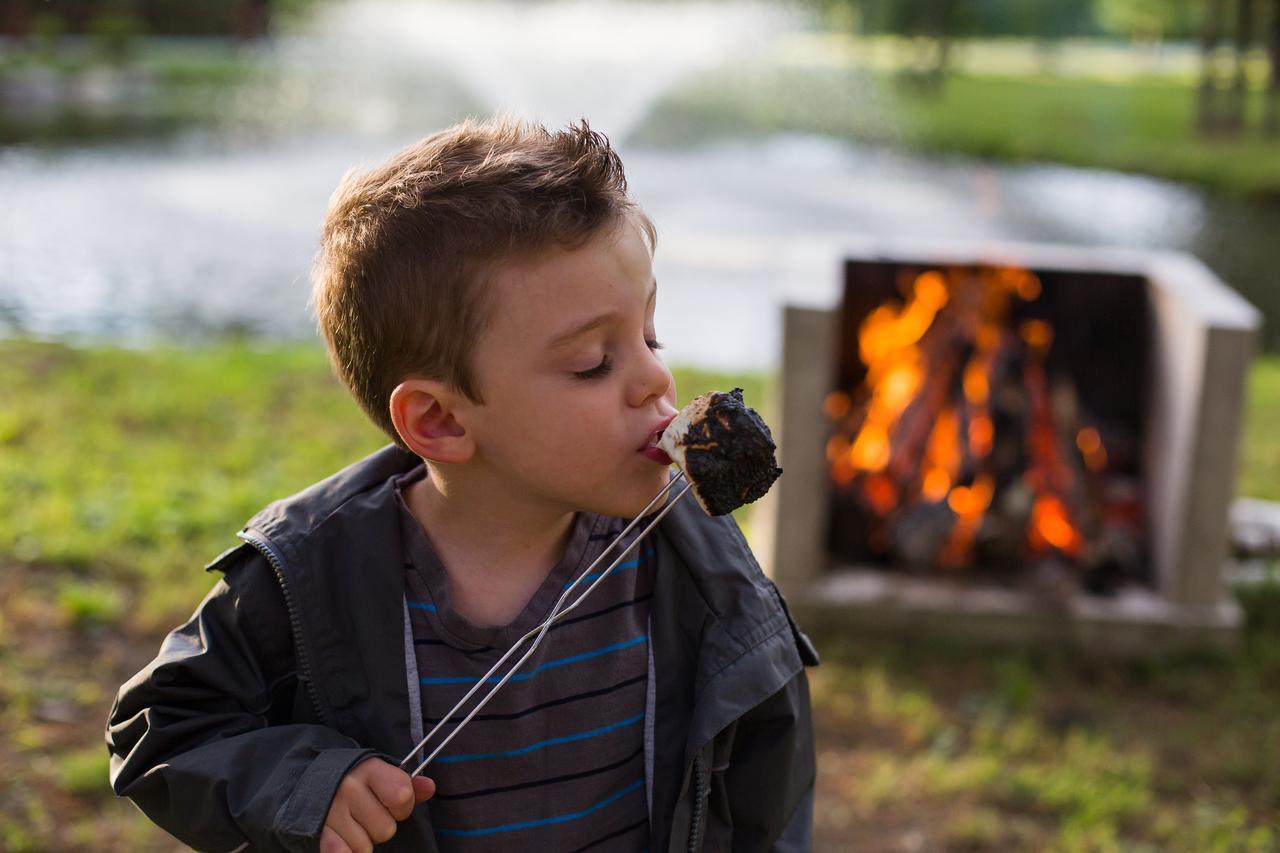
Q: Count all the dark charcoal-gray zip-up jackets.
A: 1